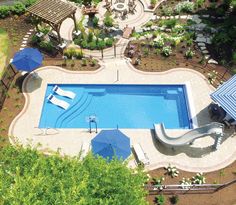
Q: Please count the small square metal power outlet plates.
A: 0